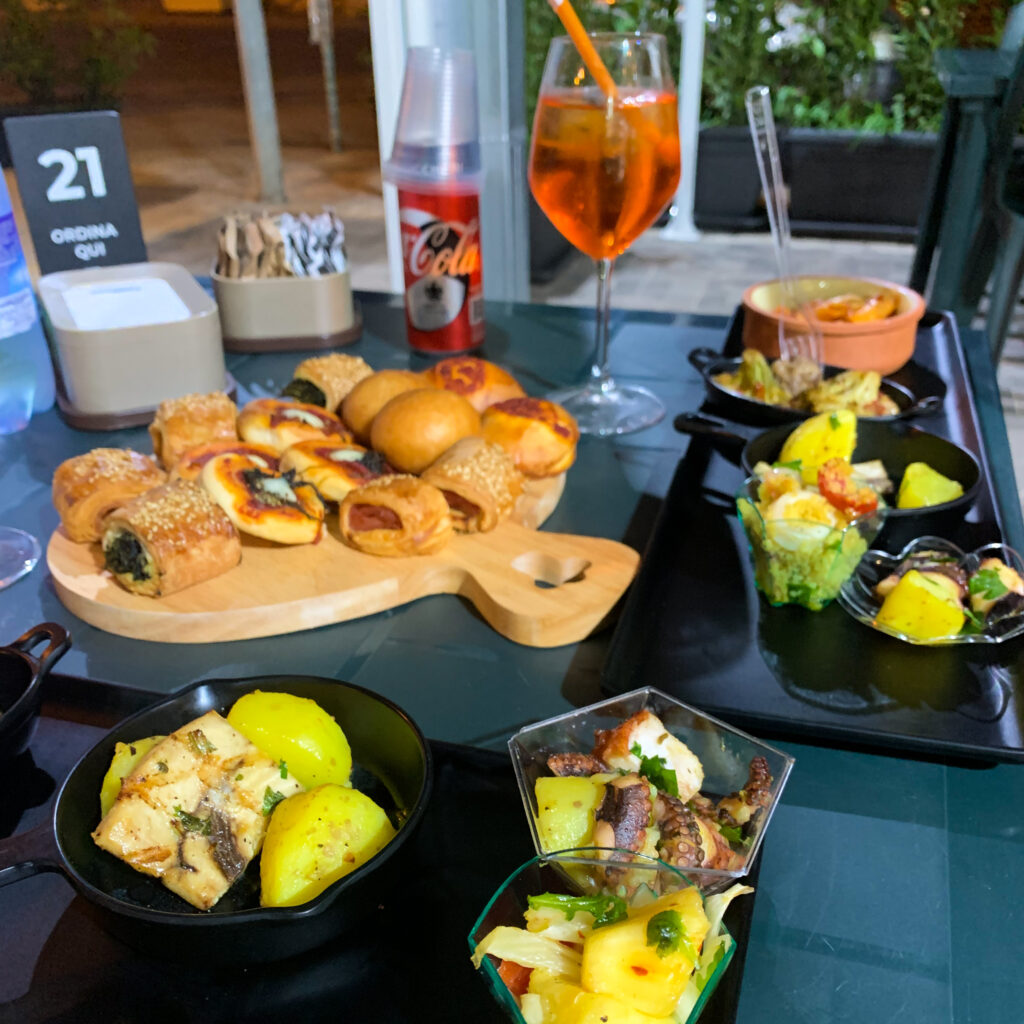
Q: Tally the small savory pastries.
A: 14